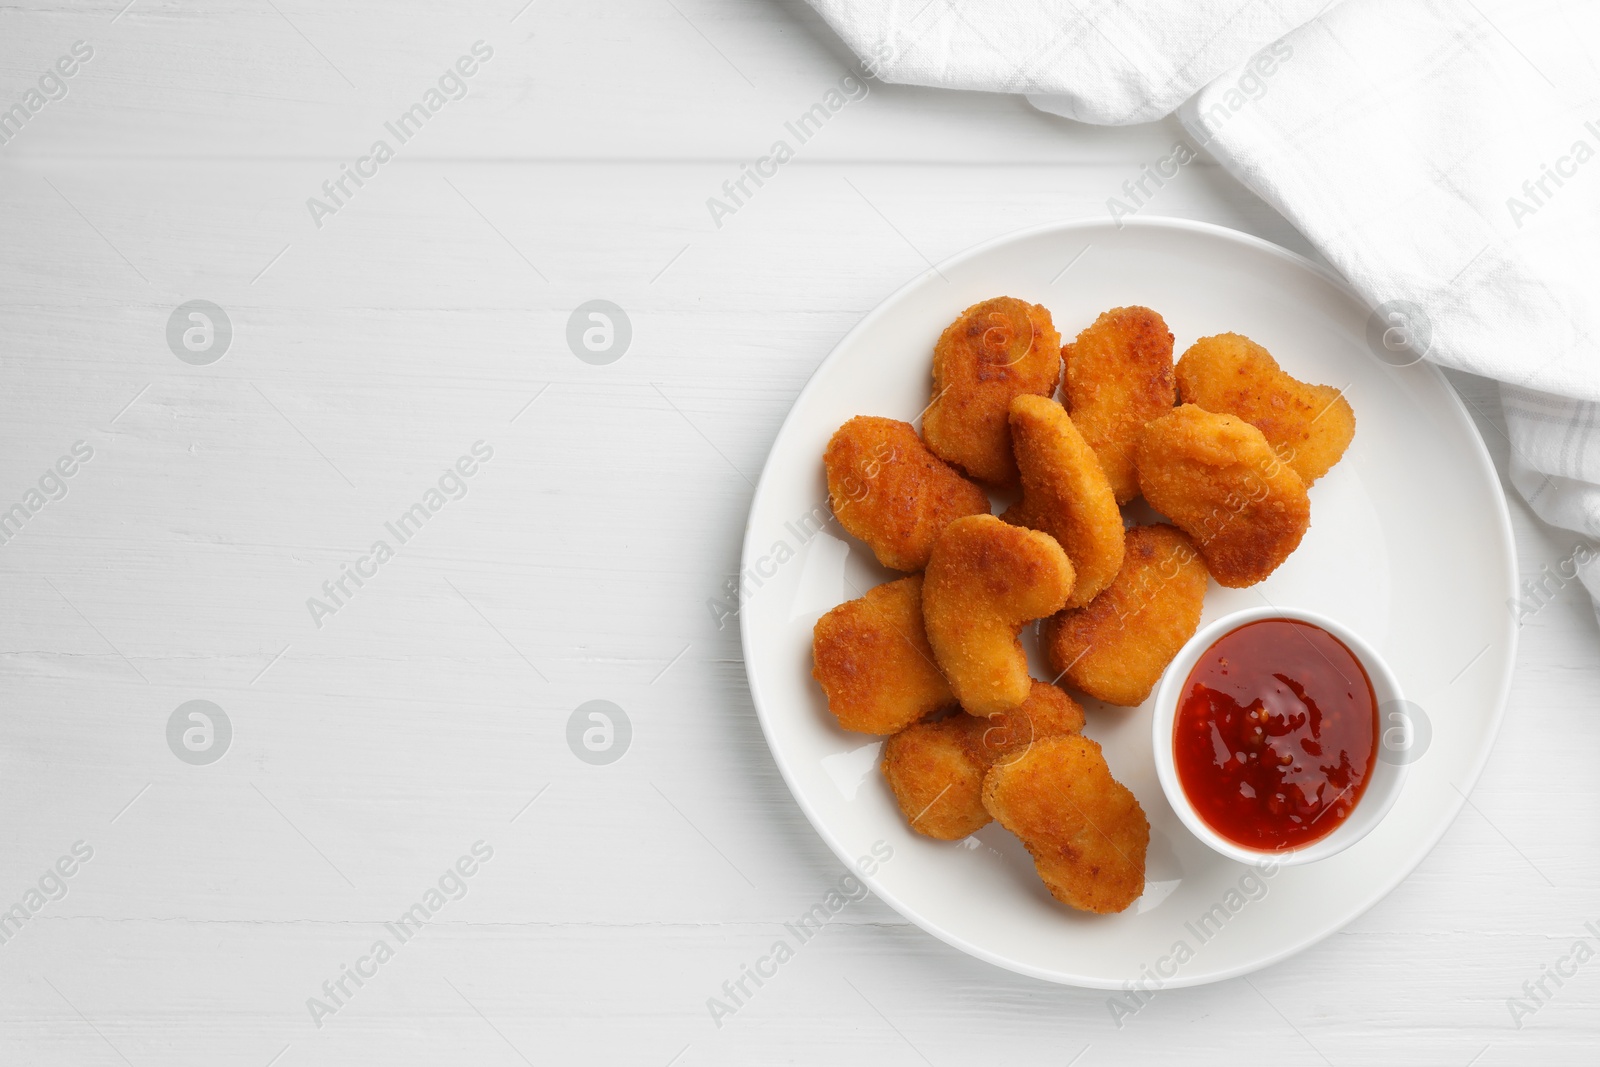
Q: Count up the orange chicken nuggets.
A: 11